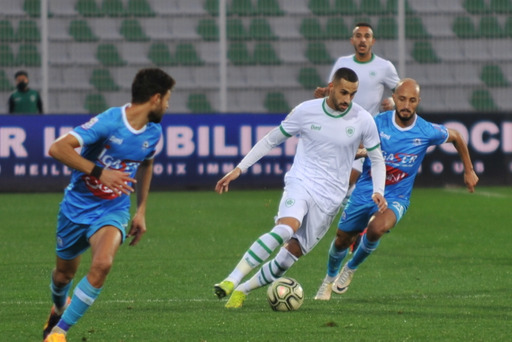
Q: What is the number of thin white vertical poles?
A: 3